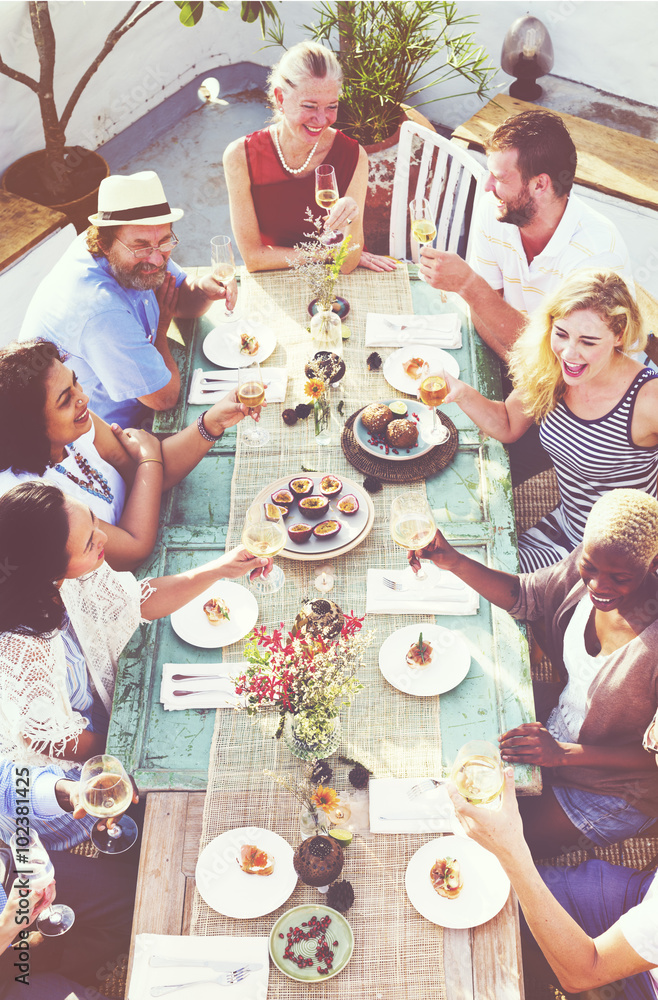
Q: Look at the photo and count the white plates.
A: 6